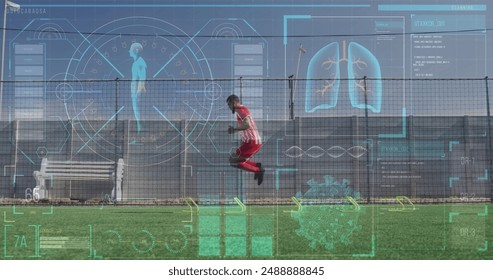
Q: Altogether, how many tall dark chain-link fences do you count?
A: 1